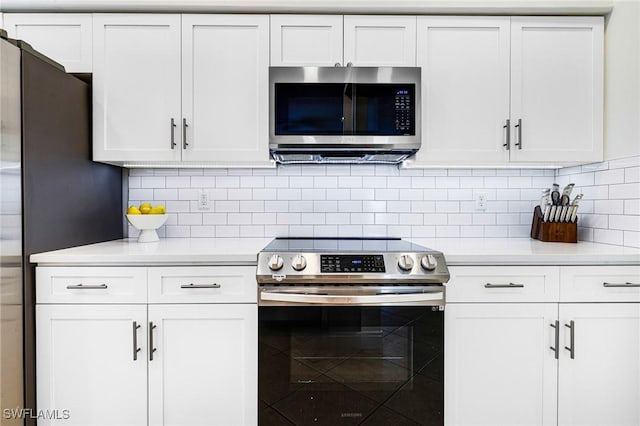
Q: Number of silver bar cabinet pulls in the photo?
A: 12